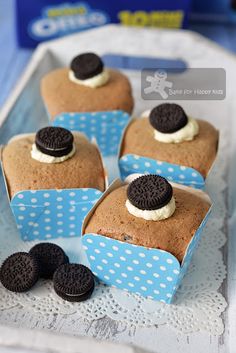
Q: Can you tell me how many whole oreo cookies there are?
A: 7